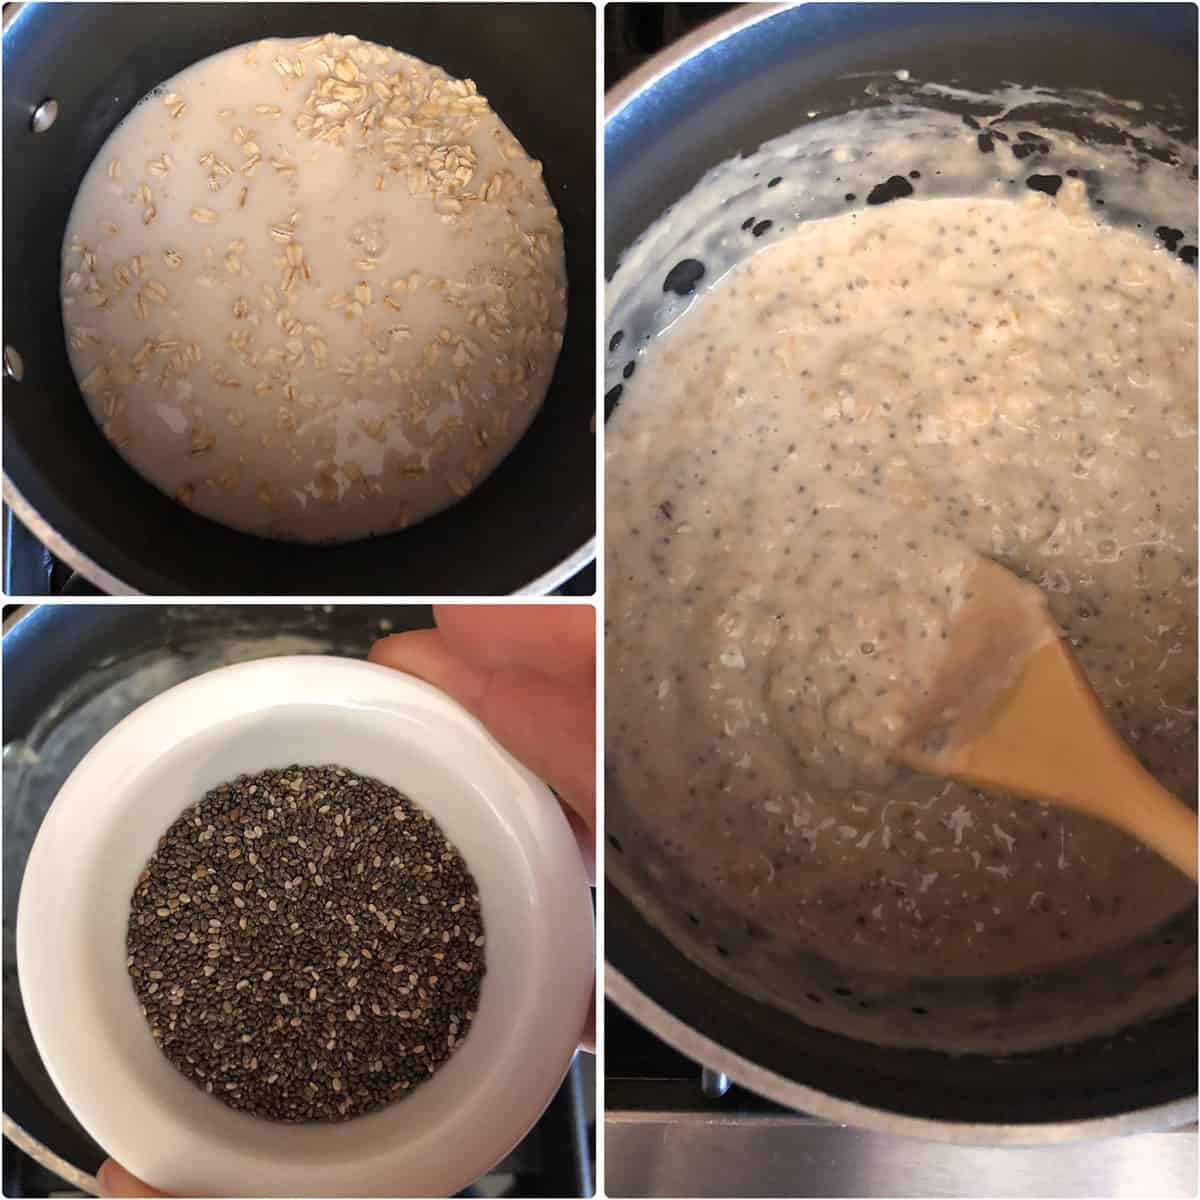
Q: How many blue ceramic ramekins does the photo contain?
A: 0